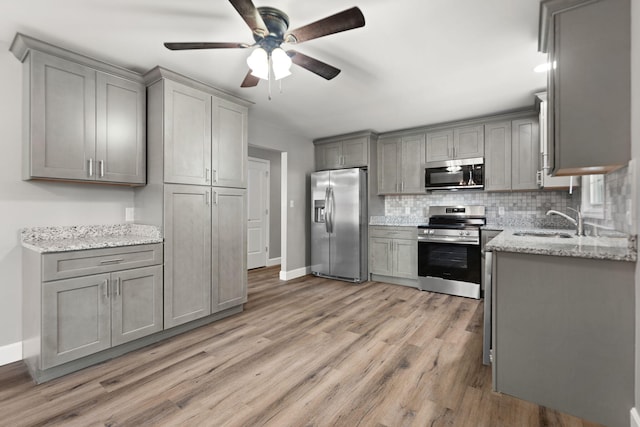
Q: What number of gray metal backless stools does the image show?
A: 0